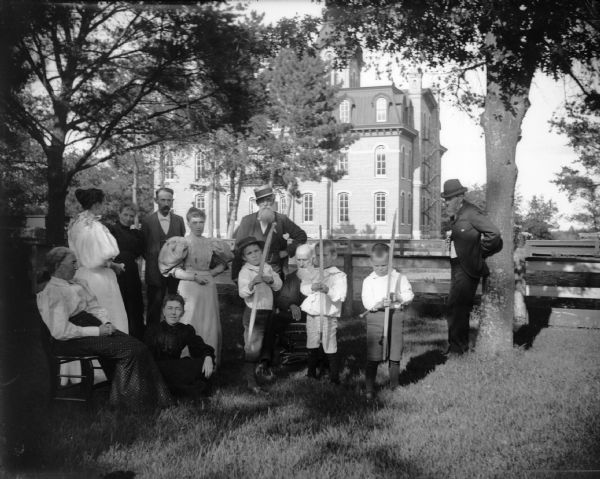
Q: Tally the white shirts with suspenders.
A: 1